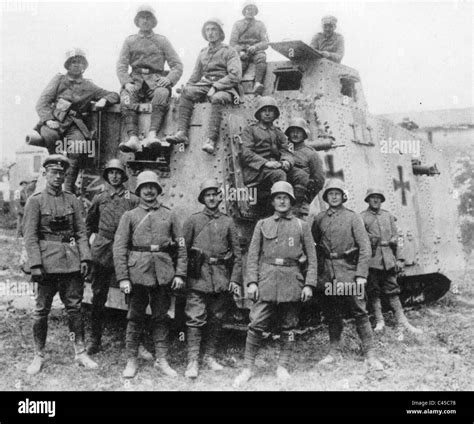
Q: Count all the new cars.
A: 0